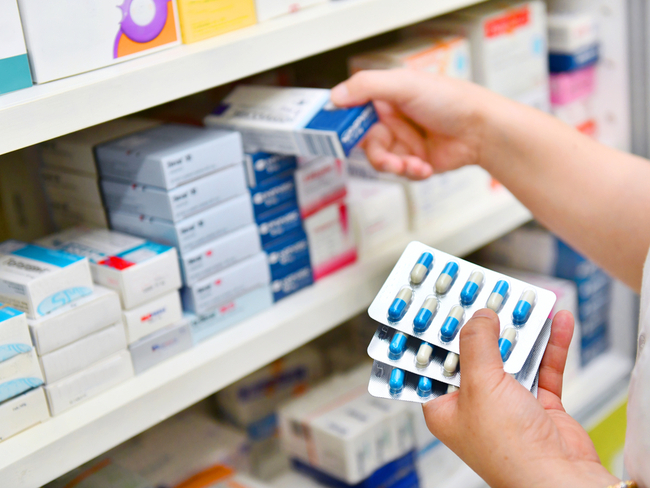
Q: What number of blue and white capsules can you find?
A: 15